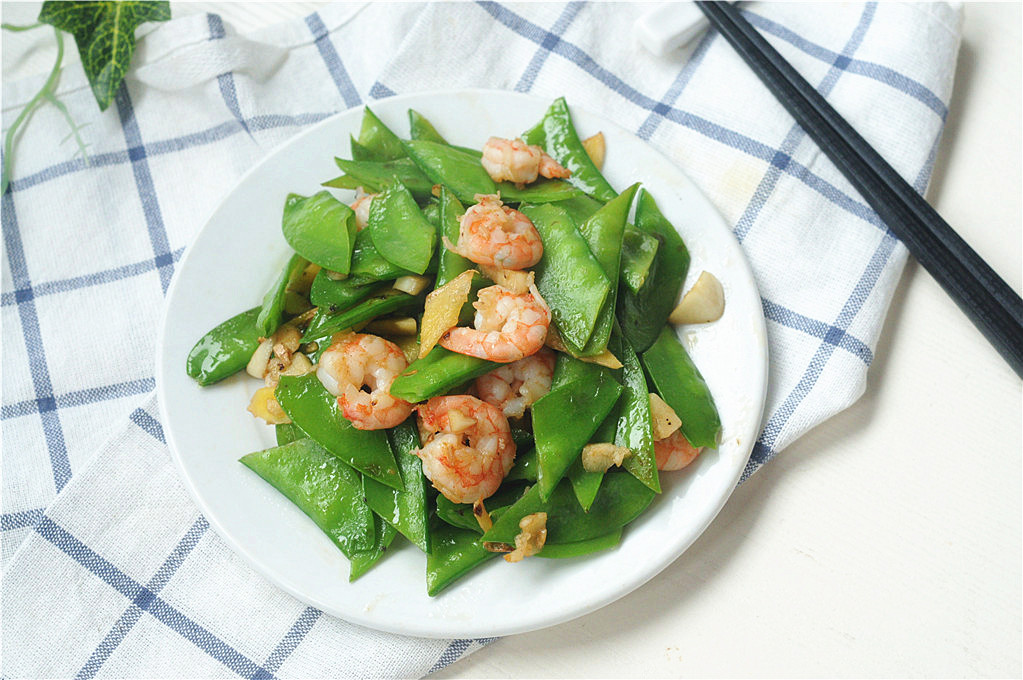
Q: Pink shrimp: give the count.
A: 8